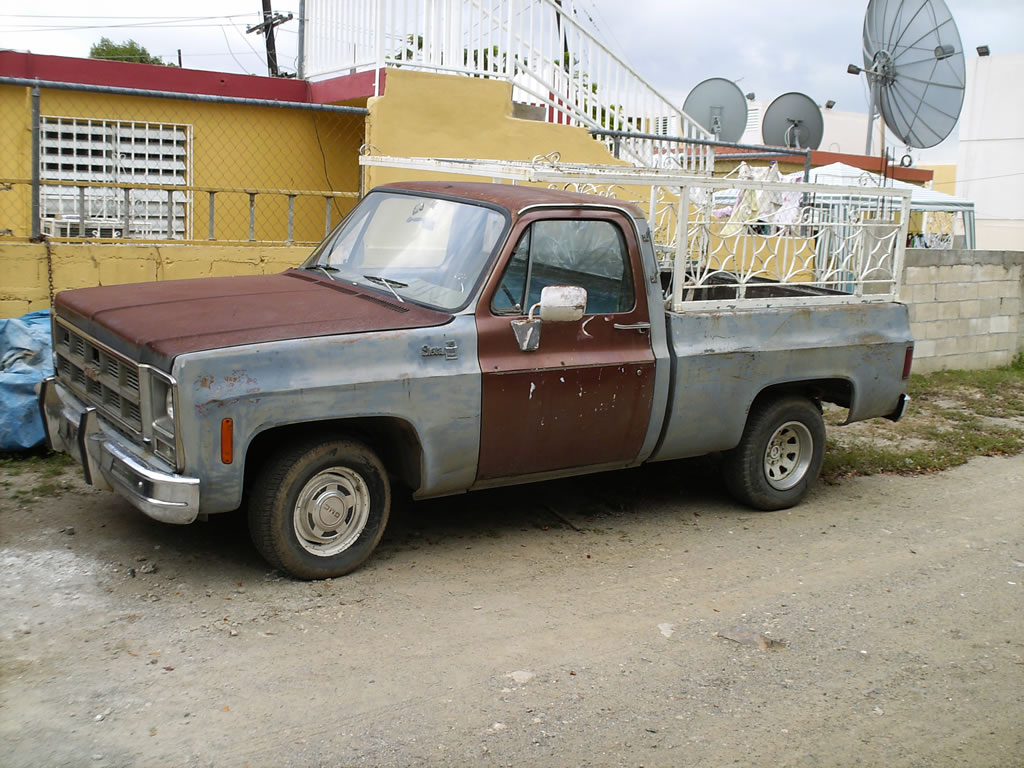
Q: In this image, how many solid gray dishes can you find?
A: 2